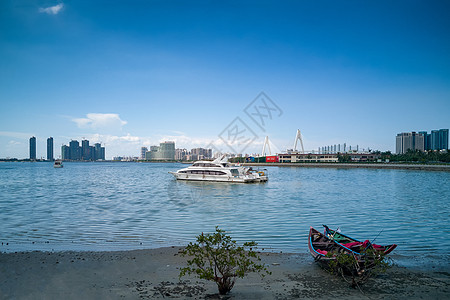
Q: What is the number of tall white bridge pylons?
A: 2